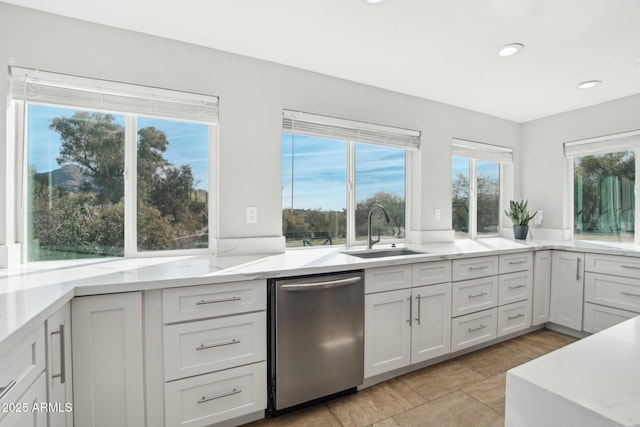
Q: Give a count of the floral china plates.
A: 0